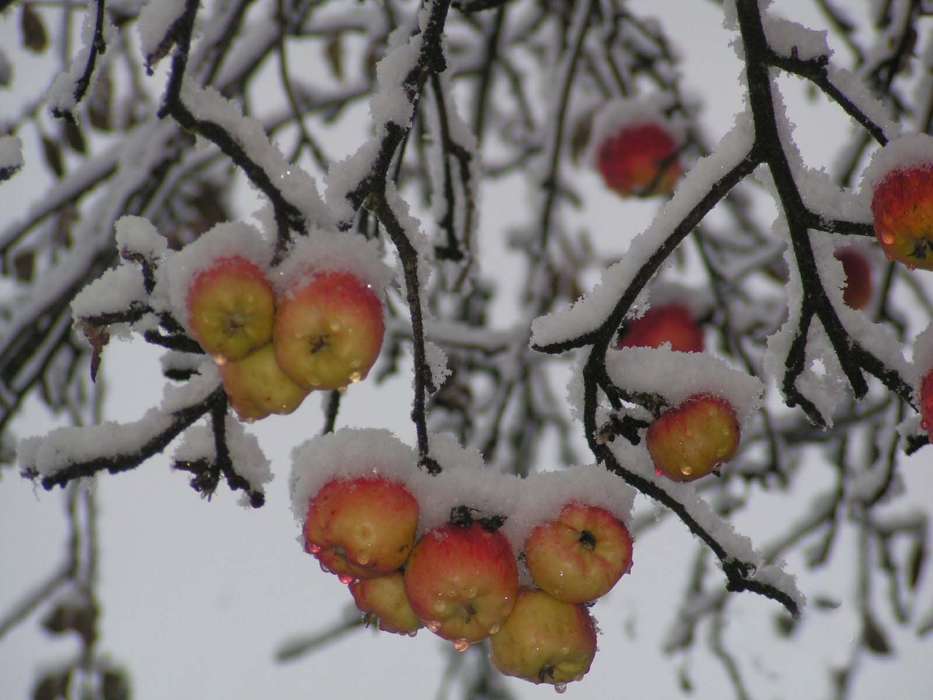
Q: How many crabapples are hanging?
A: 14